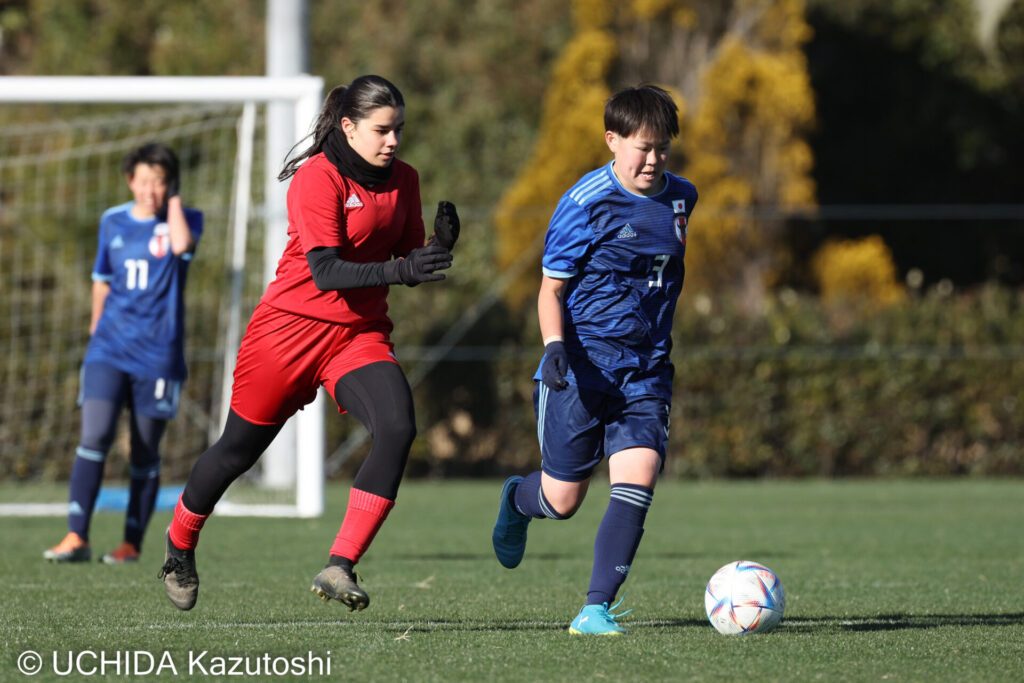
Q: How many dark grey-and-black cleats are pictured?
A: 2